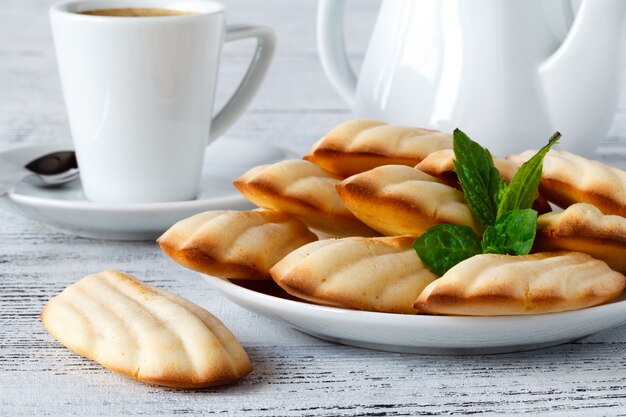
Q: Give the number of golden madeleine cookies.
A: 10